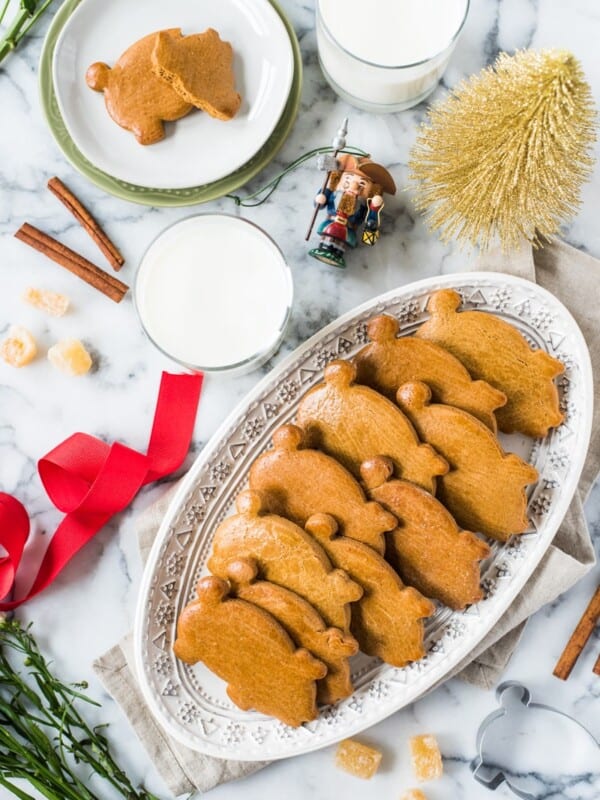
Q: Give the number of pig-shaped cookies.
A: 11